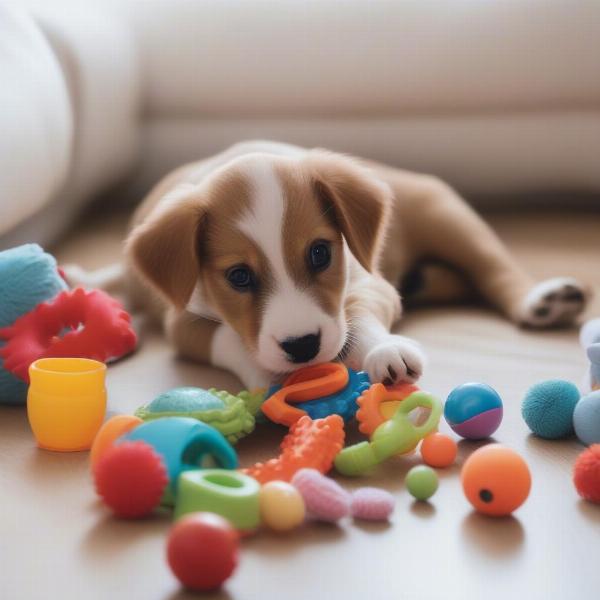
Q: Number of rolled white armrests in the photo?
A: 1